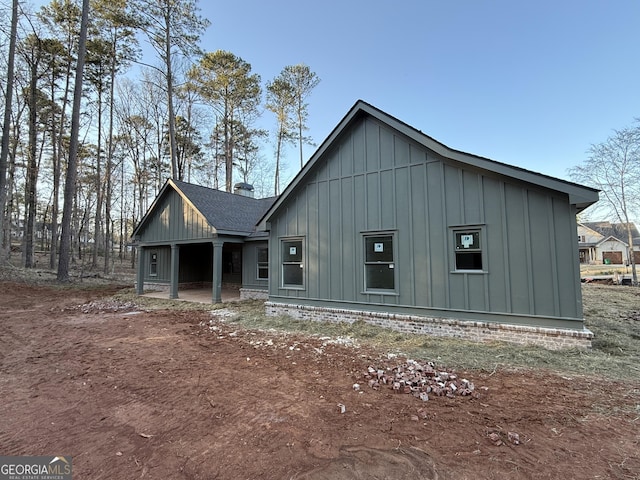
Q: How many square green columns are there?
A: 3